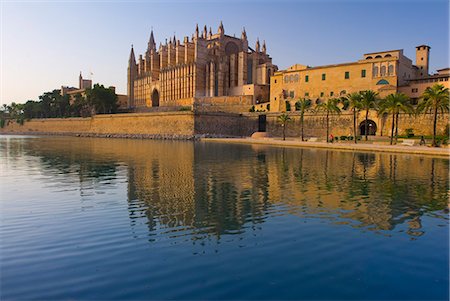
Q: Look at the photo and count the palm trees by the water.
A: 8